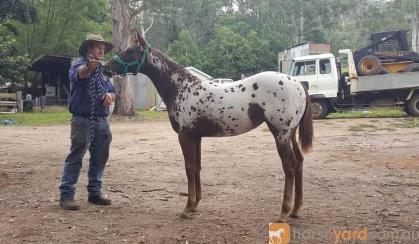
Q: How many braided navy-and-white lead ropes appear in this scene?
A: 1